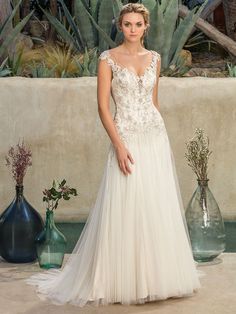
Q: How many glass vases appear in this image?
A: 3